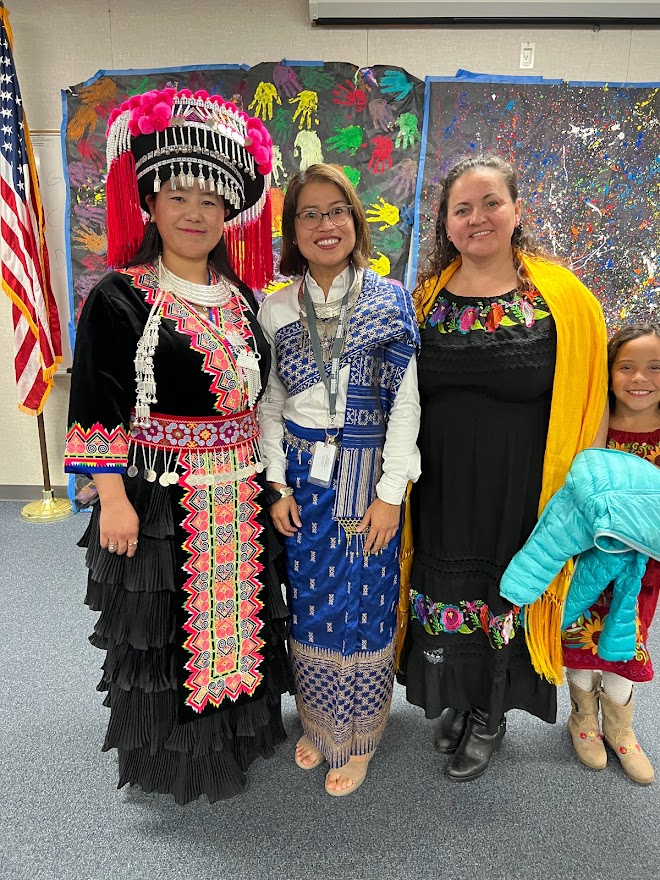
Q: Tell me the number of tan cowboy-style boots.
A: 2